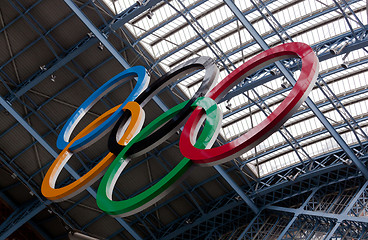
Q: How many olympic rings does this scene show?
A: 5